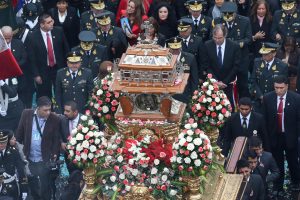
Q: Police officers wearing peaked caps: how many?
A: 11